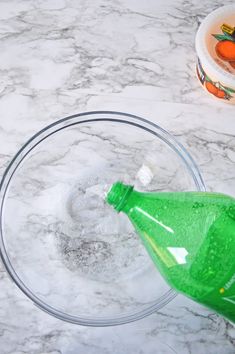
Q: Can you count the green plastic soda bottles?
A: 1